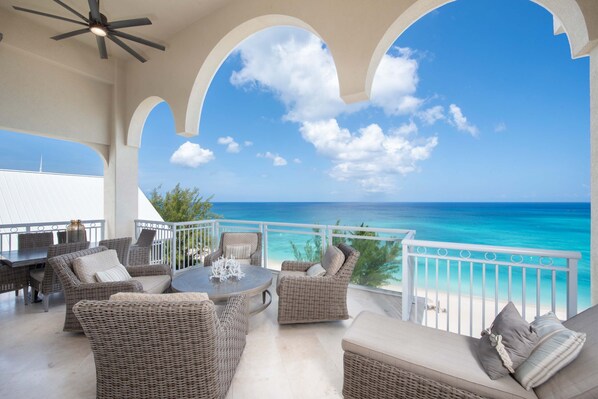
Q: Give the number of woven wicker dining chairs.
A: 6